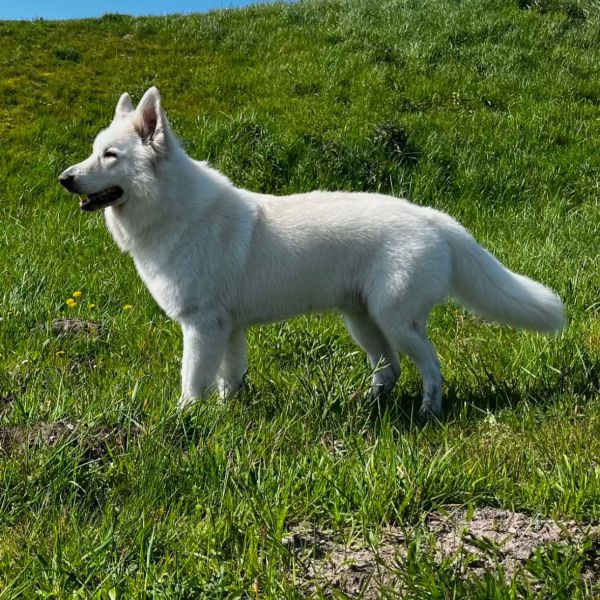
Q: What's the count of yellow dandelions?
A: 5